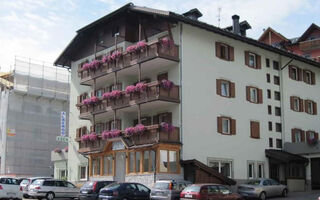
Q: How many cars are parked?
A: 8